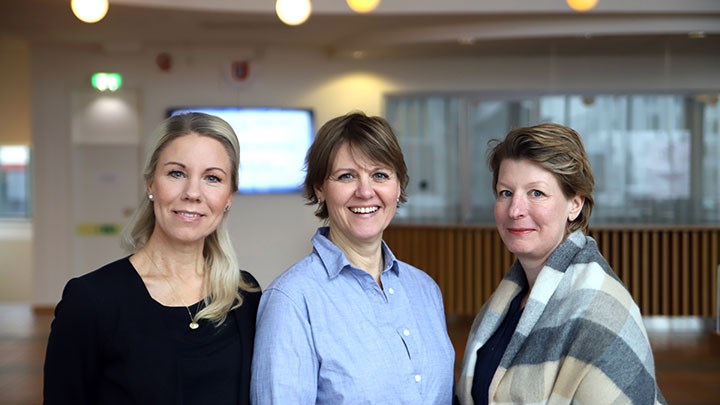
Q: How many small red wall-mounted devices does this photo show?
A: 2